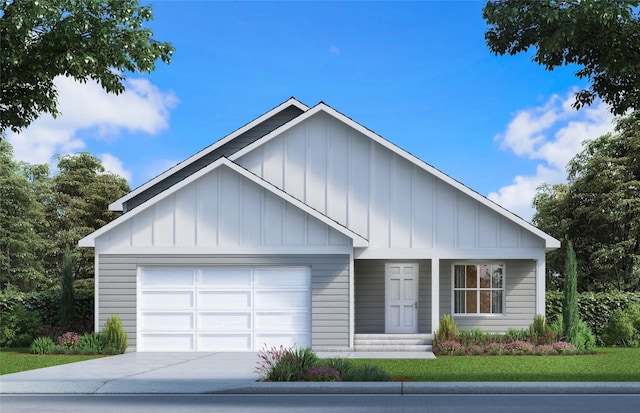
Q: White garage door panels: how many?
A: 12